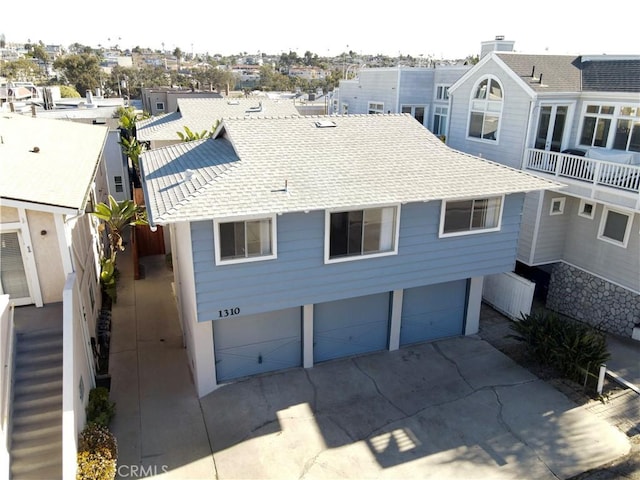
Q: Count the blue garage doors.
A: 3